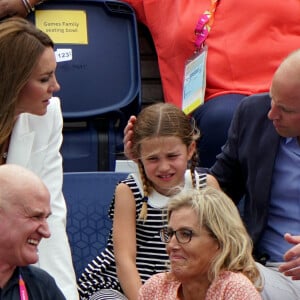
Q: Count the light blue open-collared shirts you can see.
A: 1